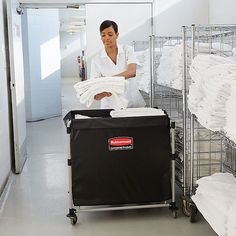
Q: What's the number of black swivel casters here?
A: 2